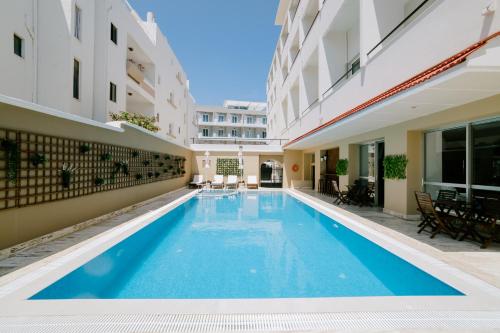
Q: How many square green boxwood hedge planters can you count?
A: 2